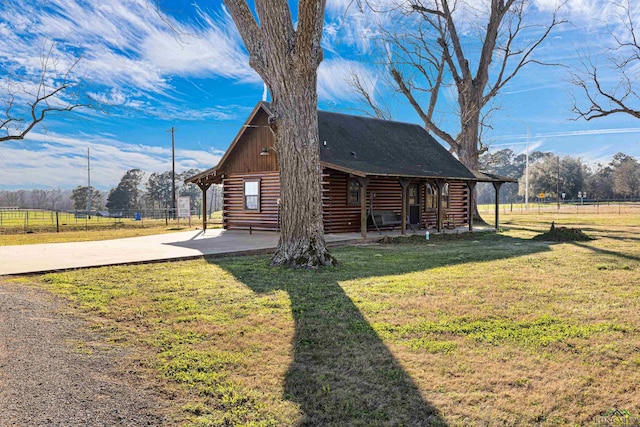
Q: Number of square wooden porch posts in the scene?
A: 6